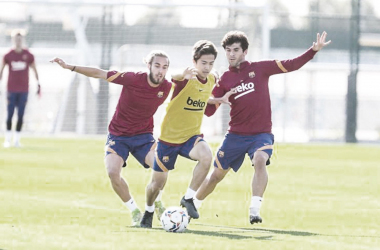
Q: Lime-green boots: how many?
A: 2